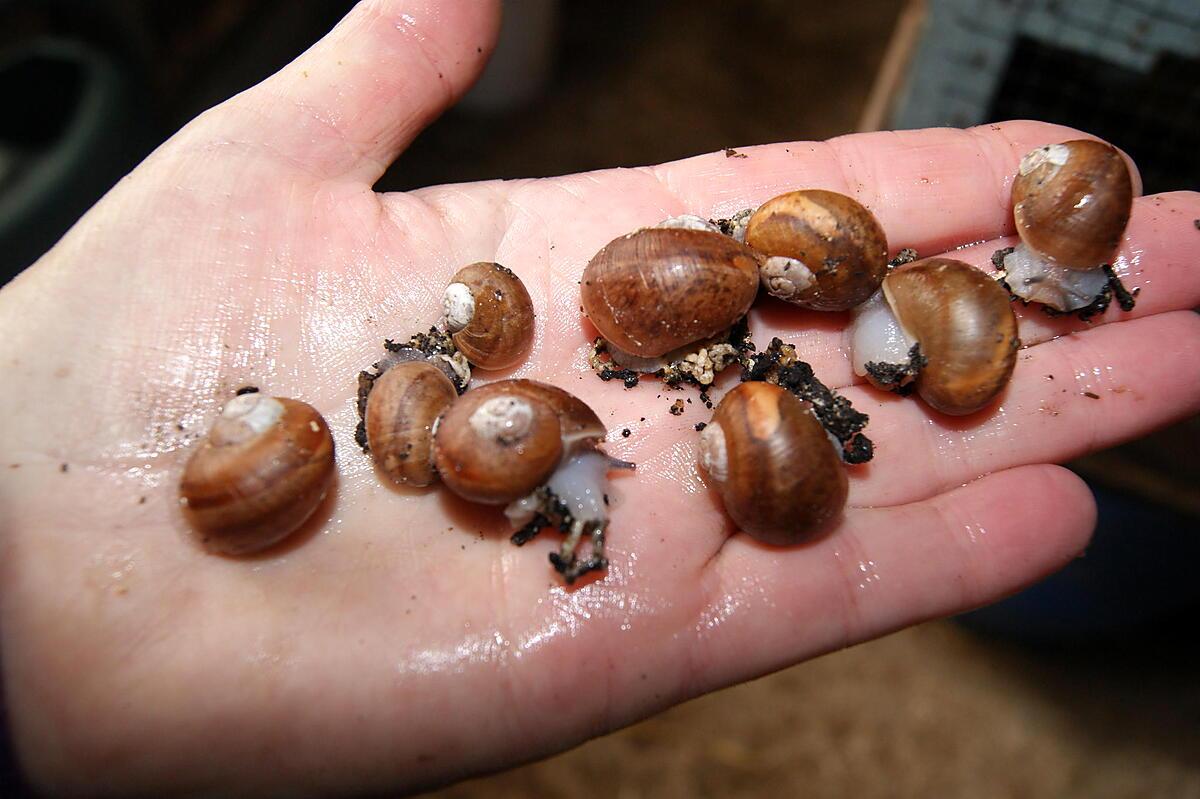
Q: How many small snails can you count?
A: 9